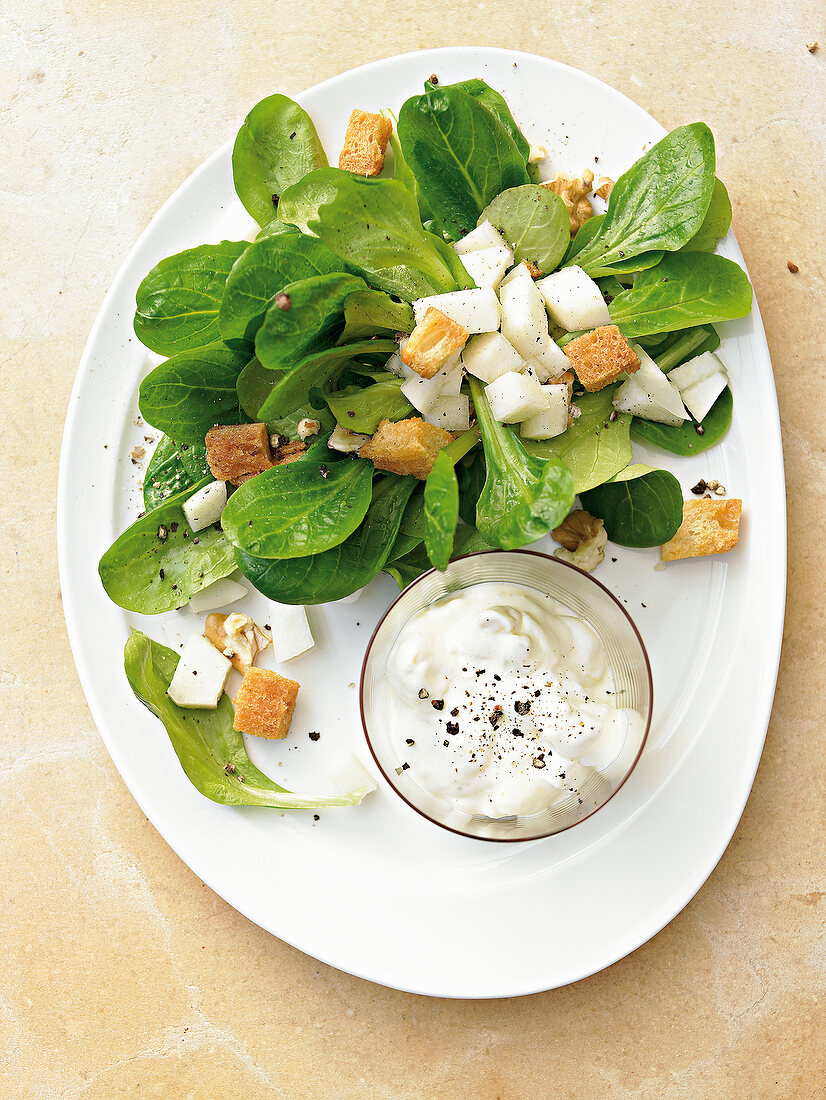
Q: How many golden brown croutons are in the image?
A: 7